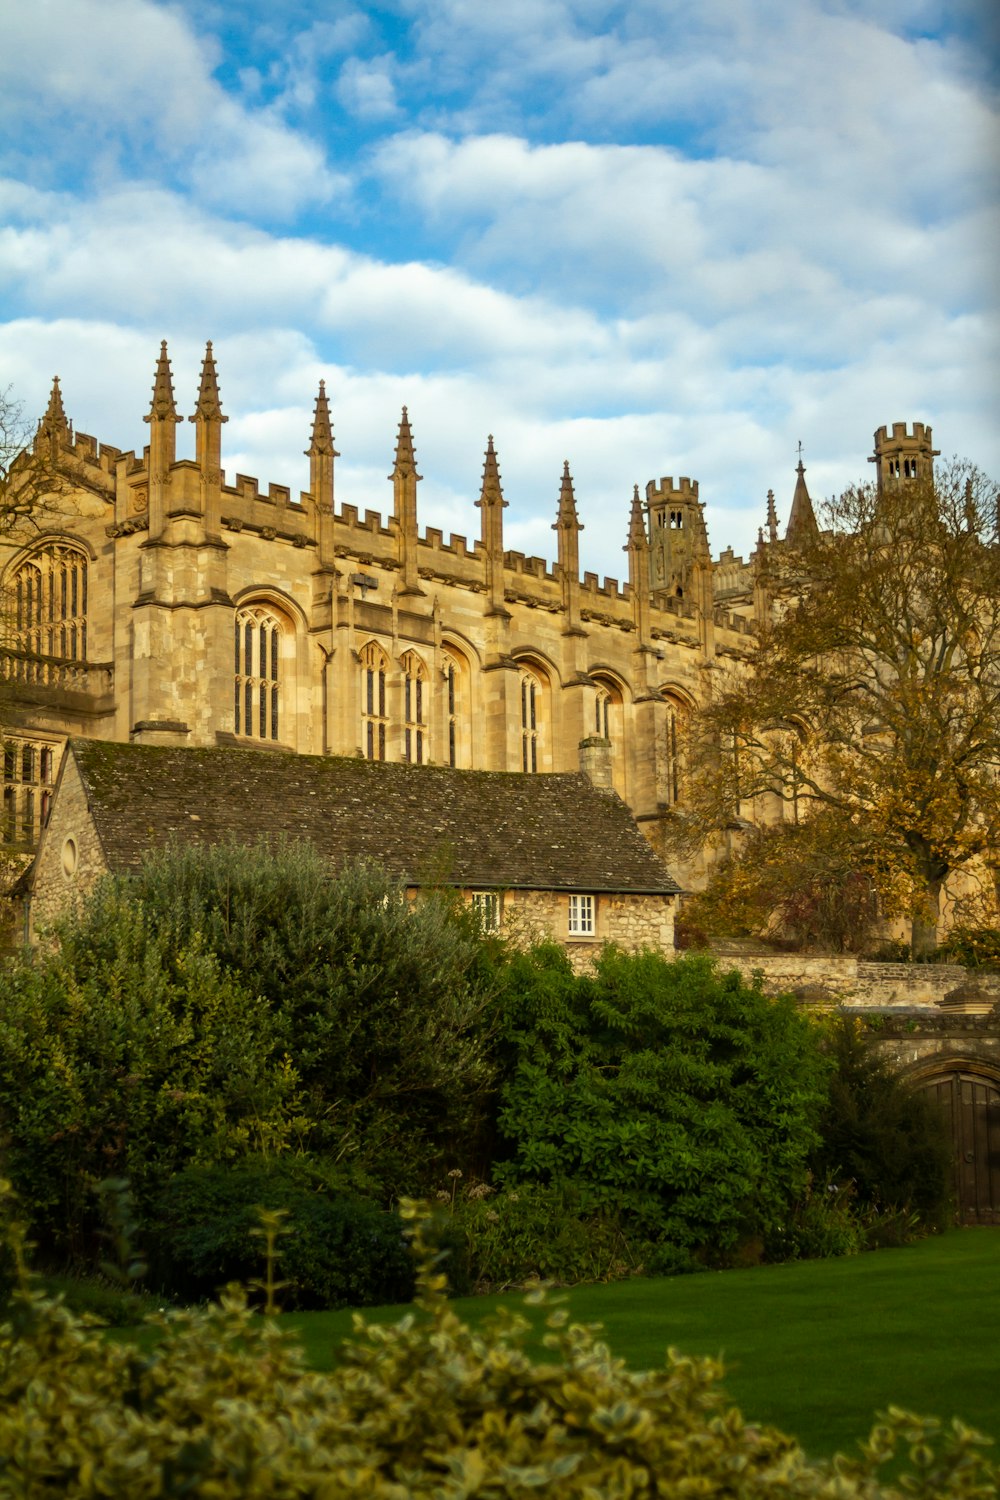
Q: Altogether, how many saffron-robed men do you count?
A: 0